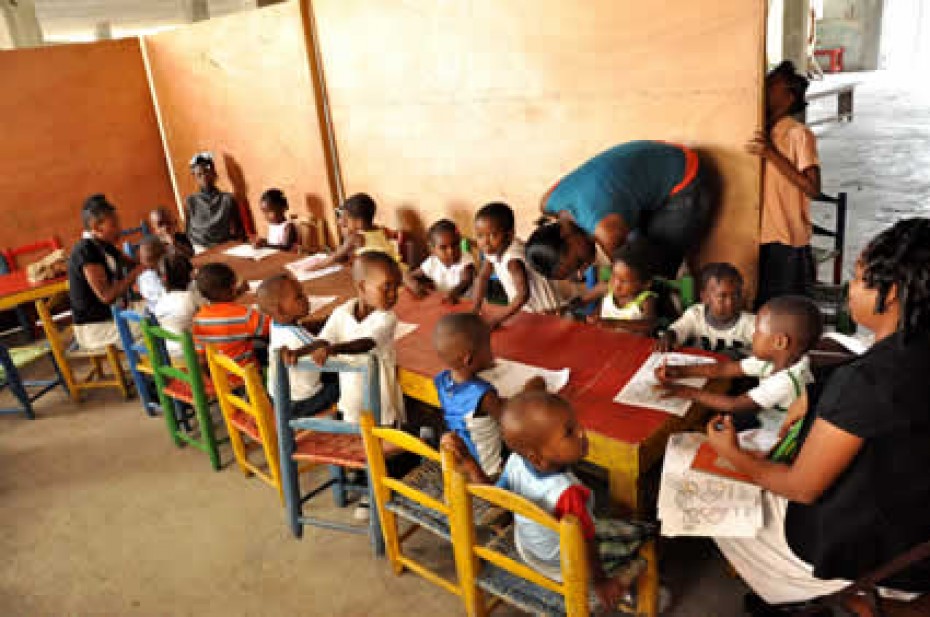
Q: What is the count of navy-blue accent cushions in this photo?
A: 0